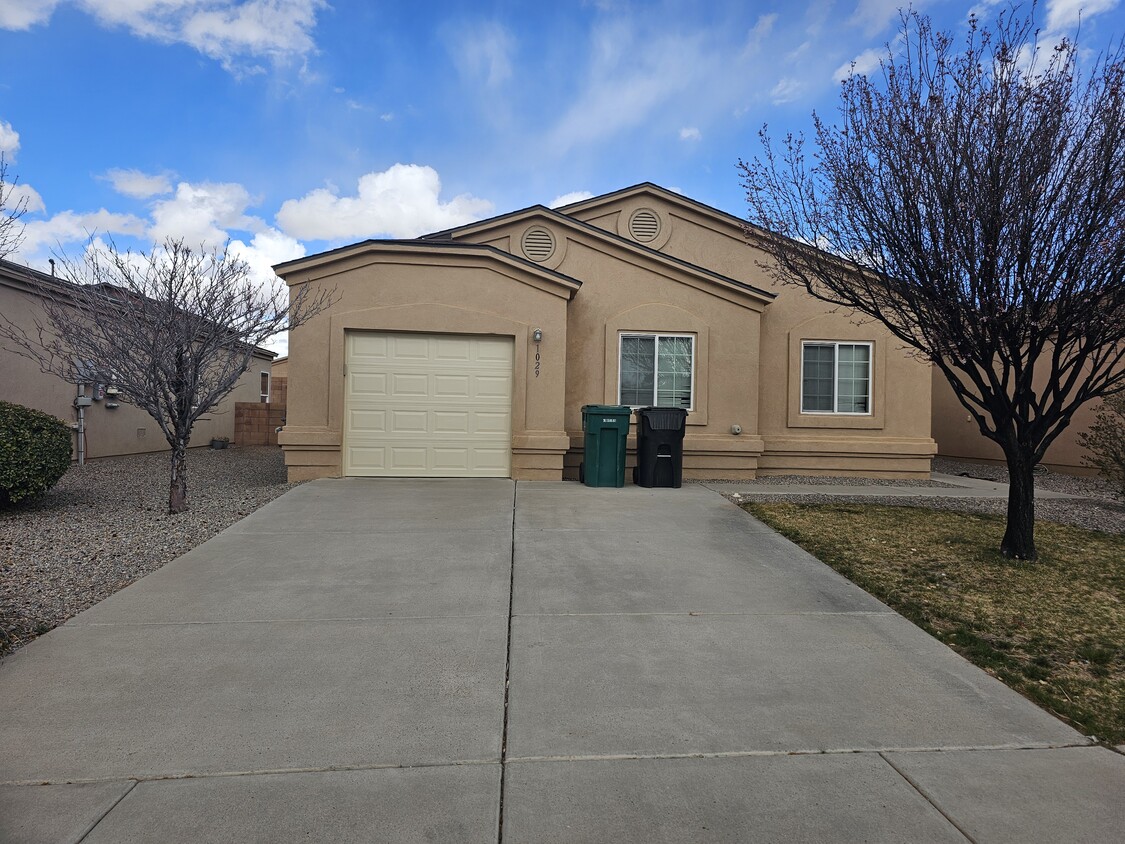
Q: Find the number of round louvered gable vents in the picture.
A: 2